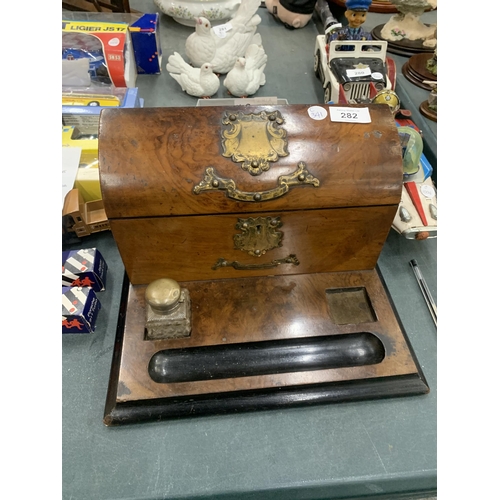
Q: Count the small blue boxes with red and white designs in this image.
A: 2